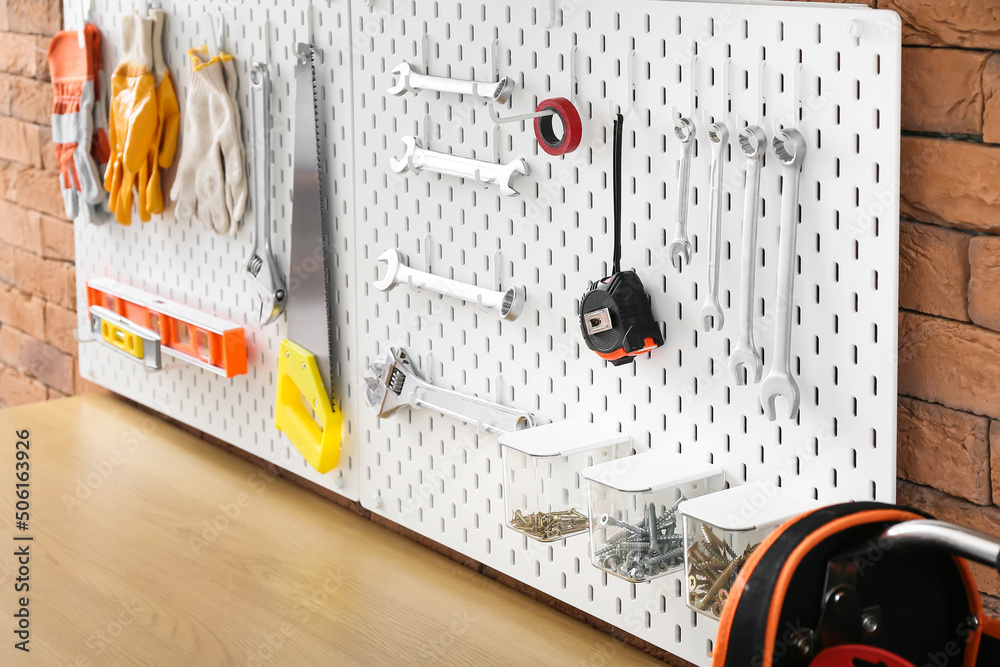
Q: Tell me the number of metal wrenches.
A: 9